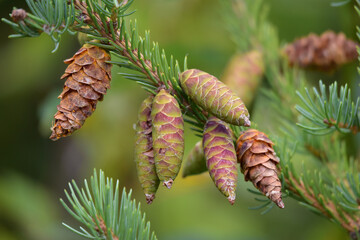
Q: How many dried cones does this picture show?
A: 3